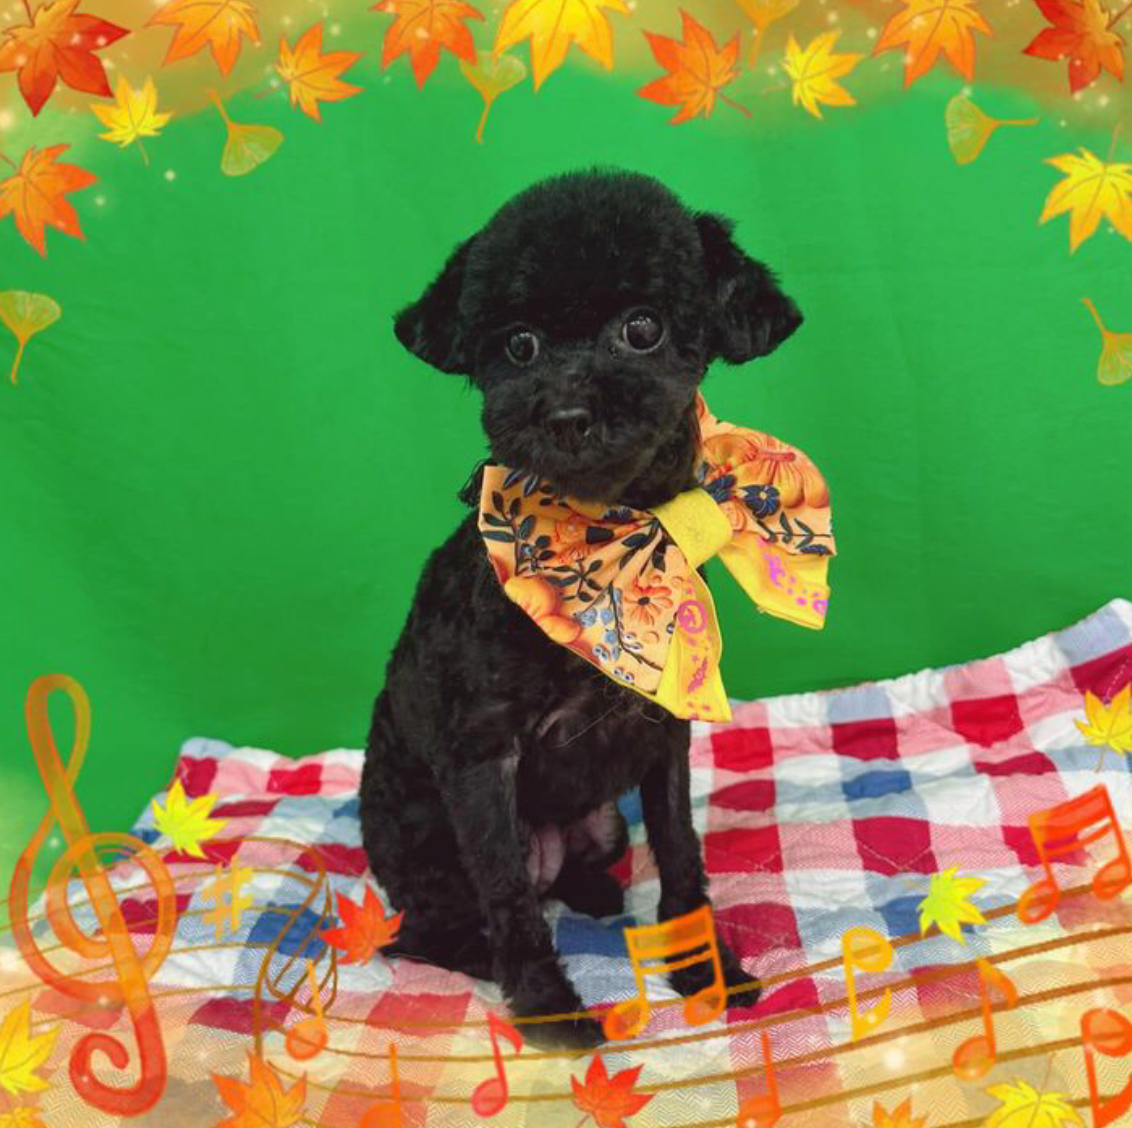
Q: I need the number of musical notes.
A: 9